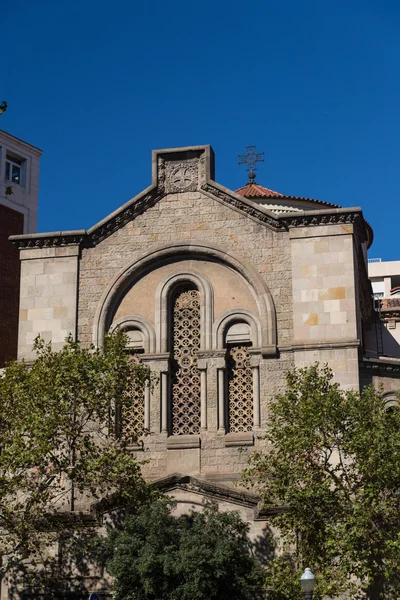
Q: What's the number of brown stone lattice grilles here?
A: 3